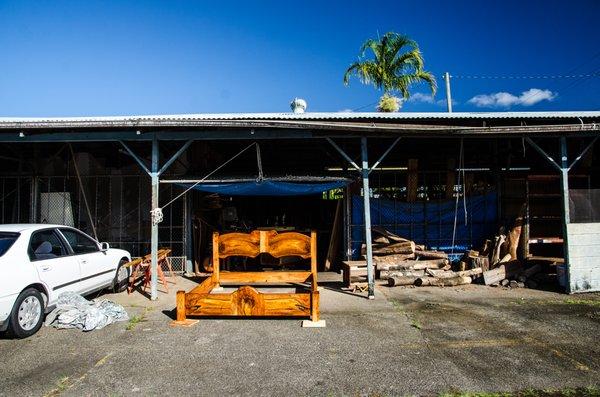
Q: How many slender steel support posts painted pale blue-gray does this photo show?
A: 3